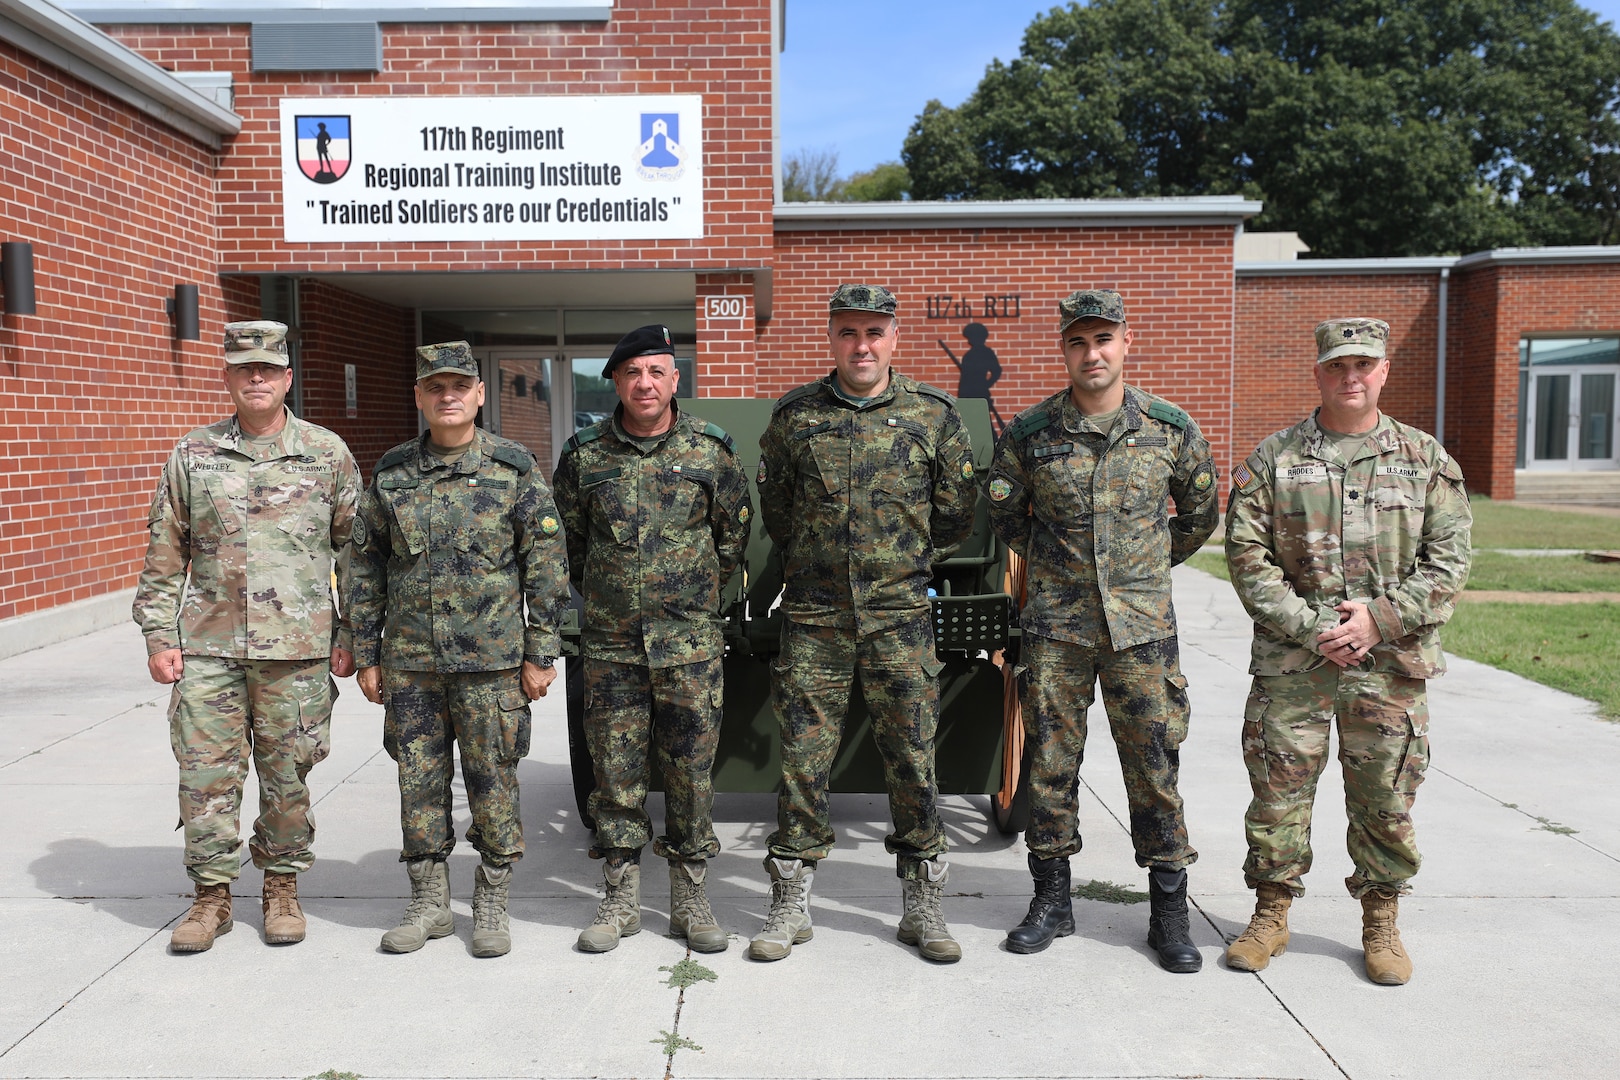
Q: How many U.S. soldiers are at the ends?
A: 2